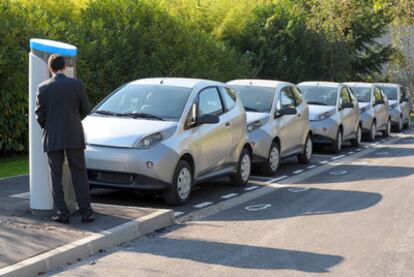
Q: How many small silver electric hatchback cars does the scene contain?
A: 5